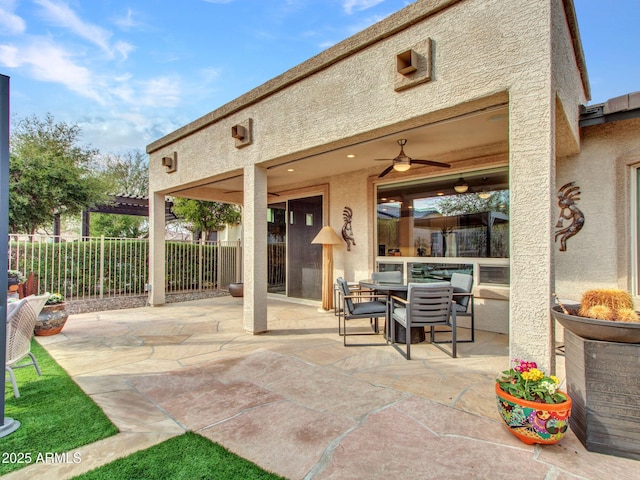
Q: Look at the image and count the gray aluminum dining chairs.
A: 4